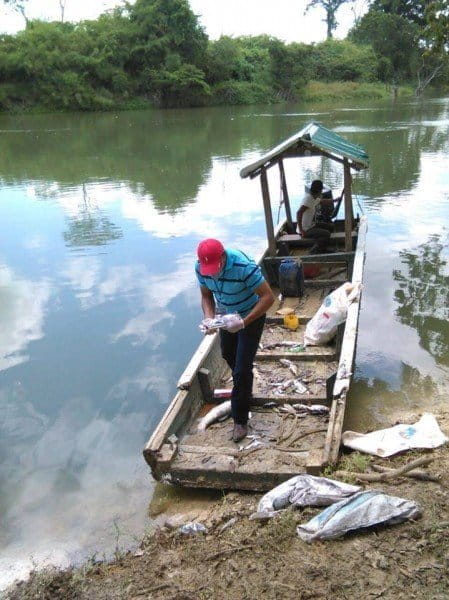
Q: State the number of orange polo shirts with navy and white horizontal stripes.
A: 0